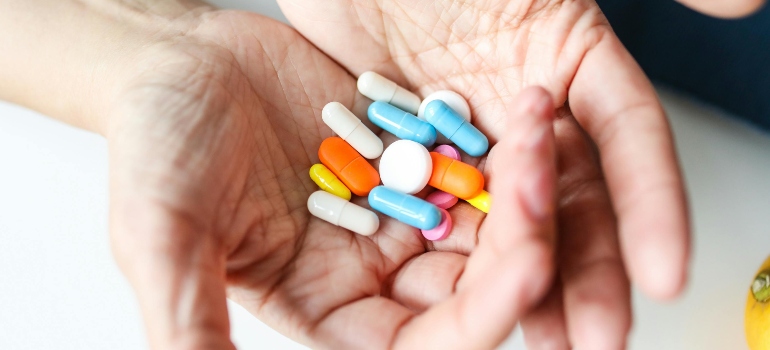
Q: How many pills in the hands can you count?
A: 15